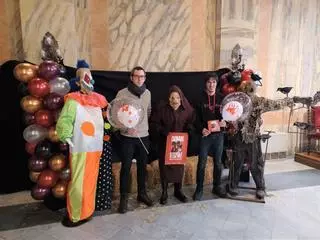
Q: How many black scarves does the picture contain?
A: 1